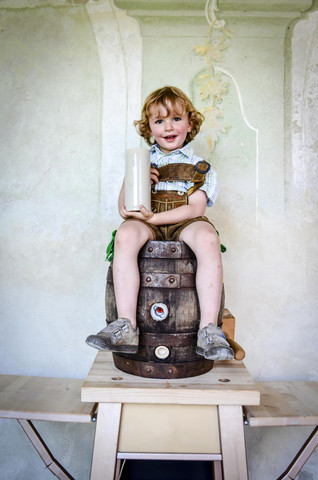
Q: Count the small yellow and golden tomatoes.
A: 0